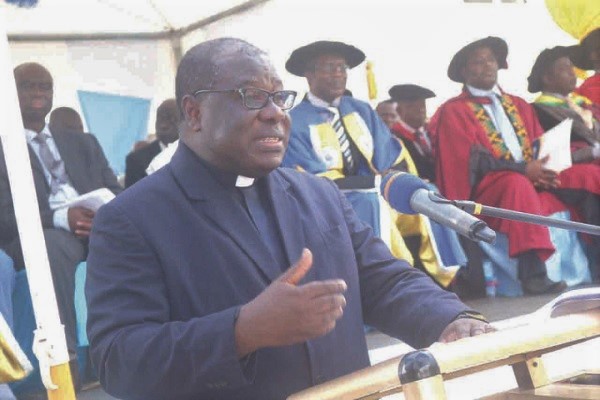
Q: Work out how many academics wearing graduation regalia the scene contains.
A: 5